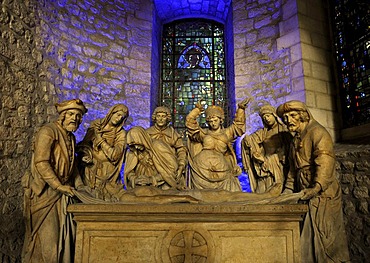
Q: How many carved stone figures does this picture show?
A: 8